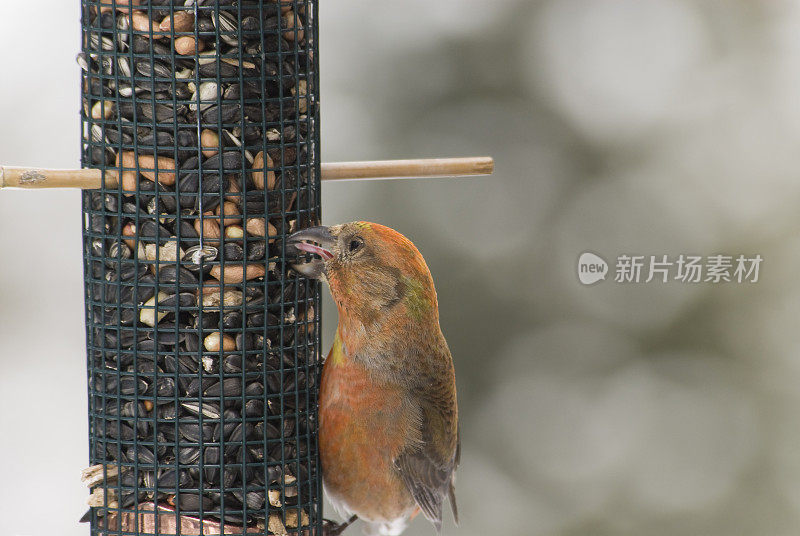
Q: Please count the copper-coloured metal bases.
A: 1